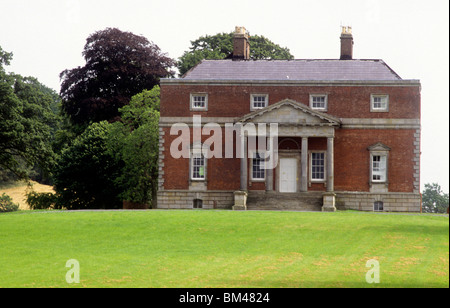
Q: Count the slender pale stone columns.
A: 4